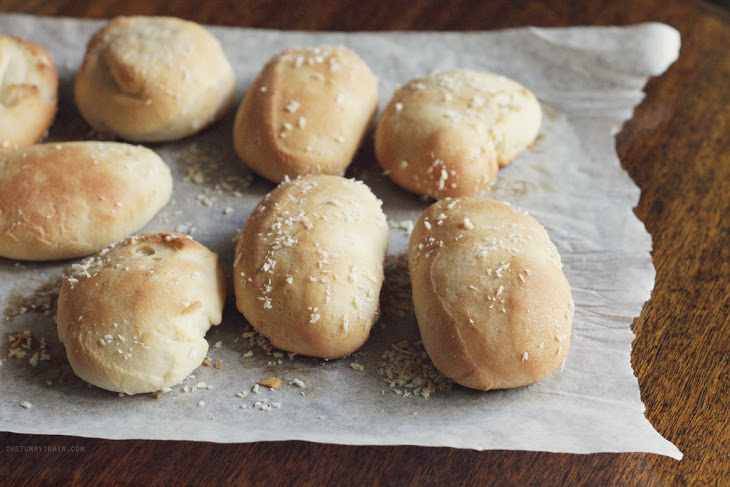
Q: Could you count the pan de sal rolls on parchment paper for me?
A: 8